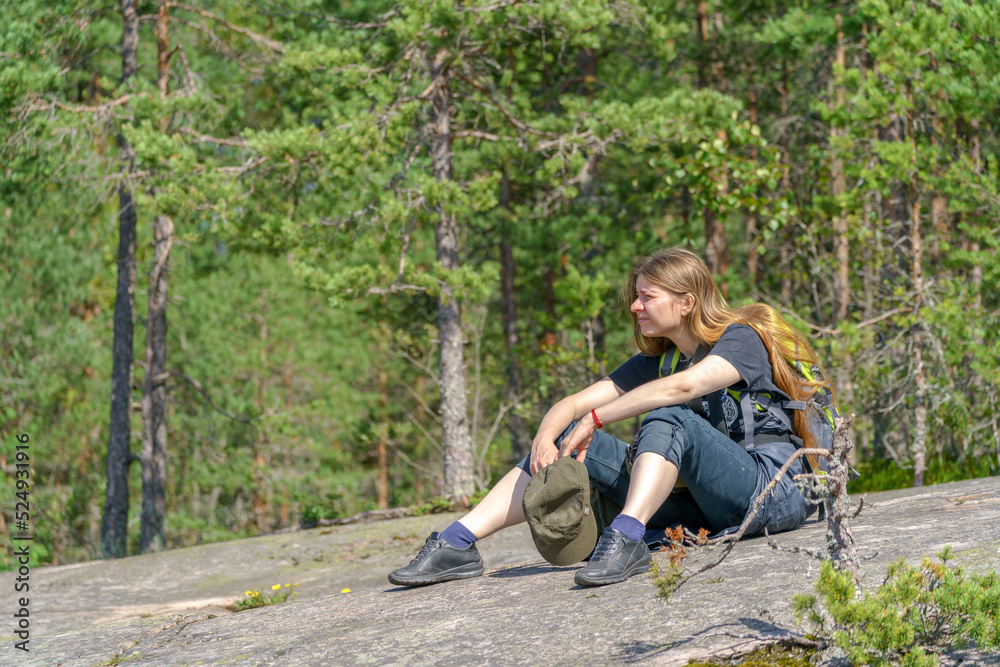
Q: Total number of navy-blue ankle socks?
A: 2